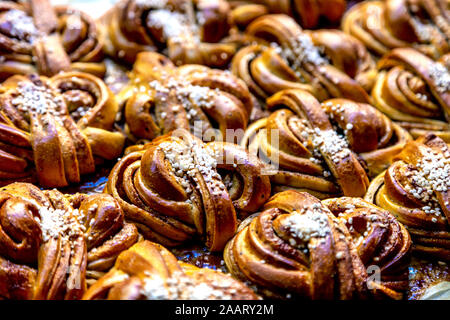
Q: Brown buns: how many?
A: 14